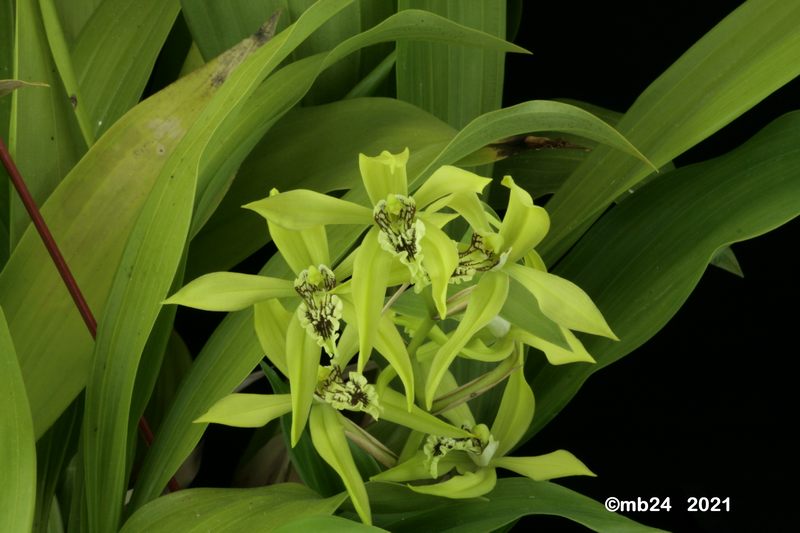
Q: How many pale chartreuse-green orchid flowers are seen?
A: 5